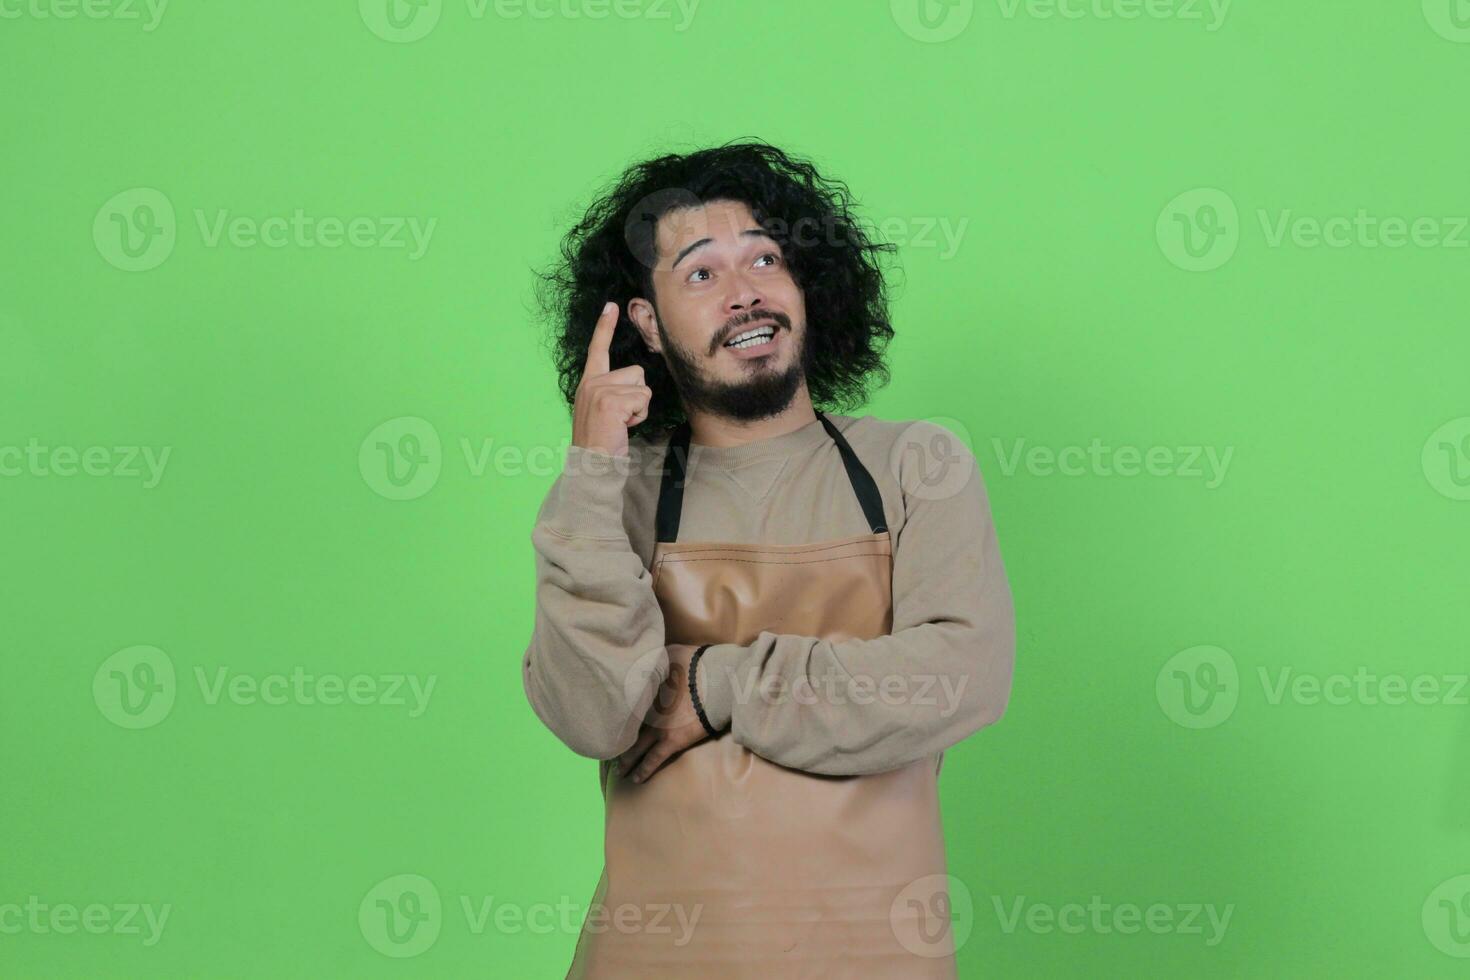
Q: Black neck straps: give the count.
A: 2